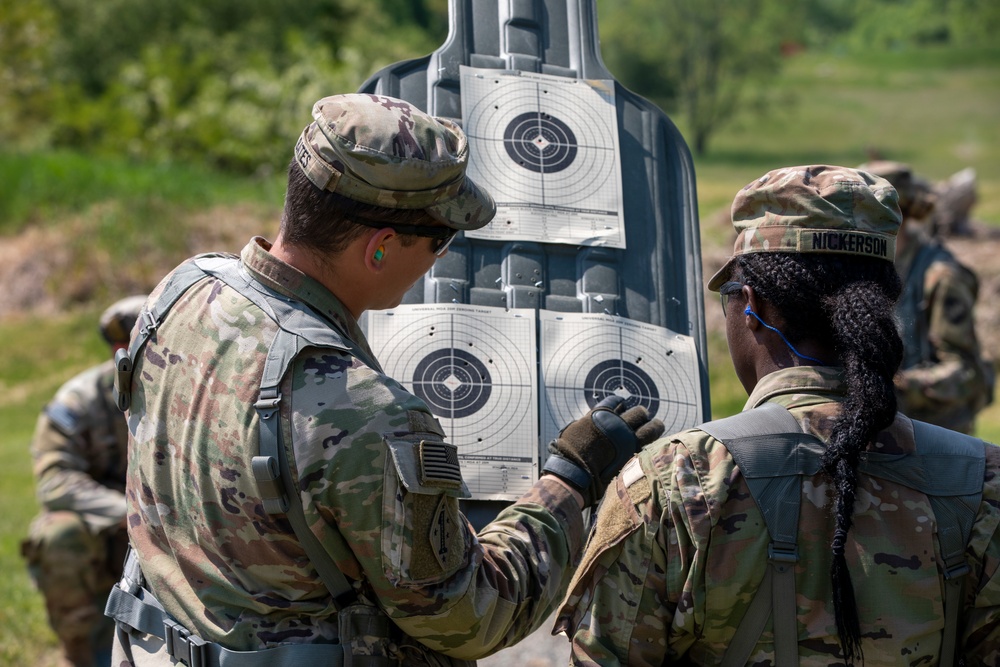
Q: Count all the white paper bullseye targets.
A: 3